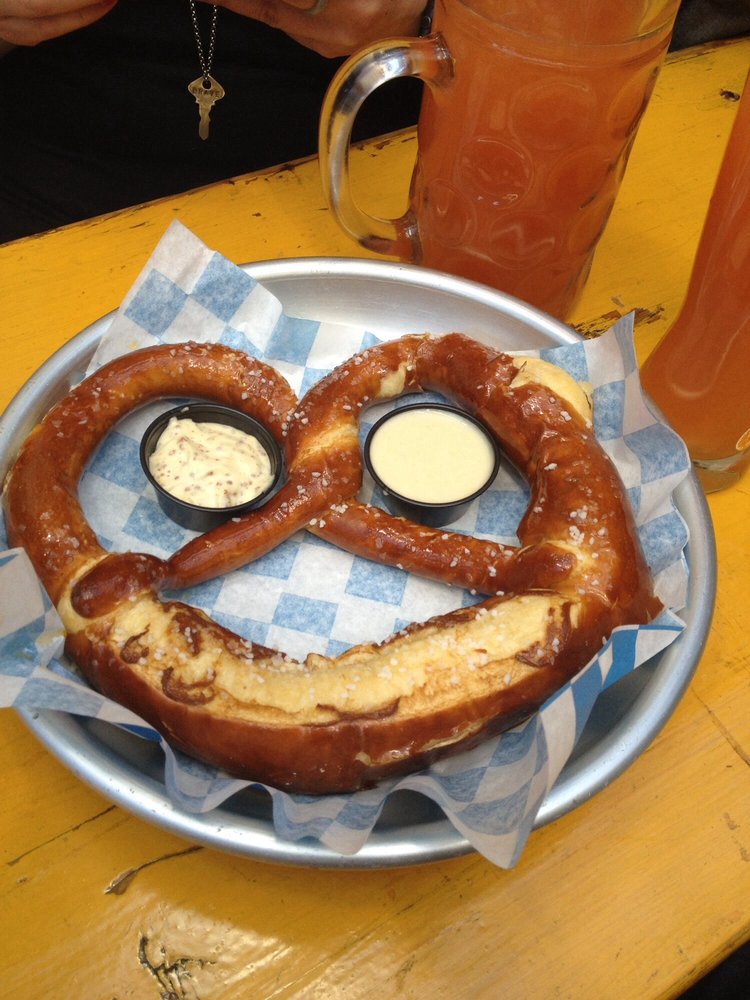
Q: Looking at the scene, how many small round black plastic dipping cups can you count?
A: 2